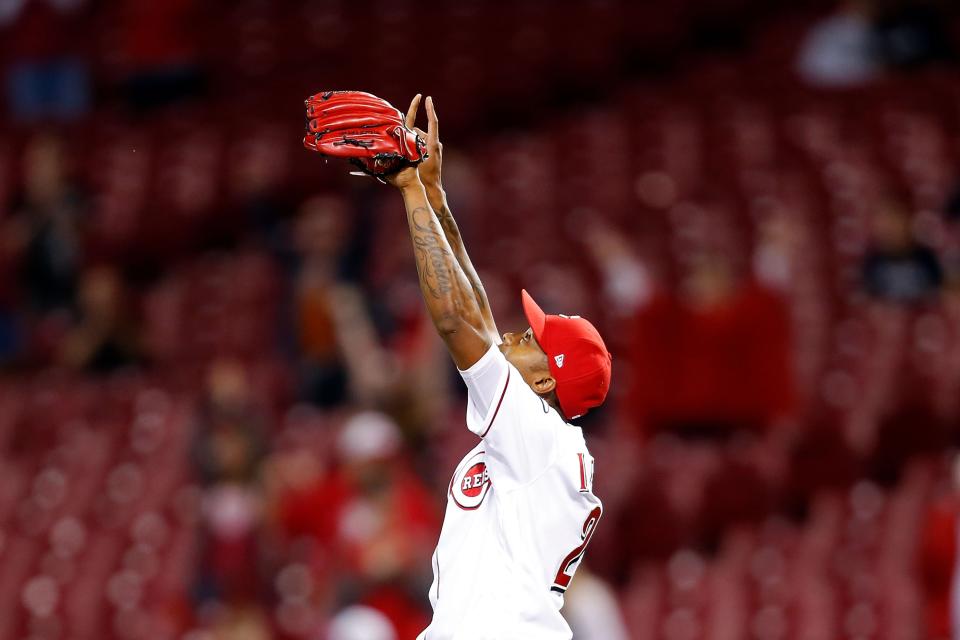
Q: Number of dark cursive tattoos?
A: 1